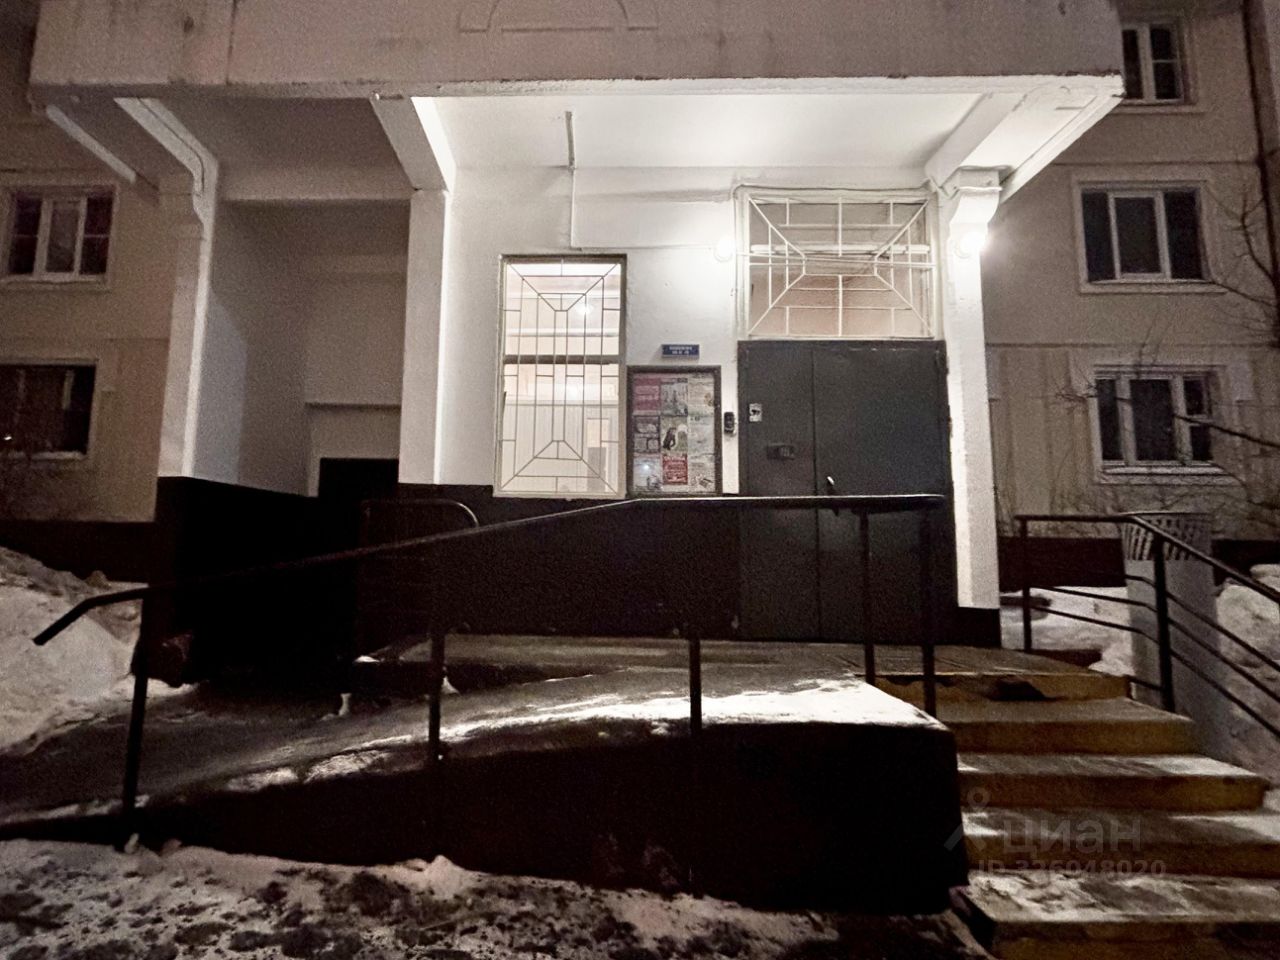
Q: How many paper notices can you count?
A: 9